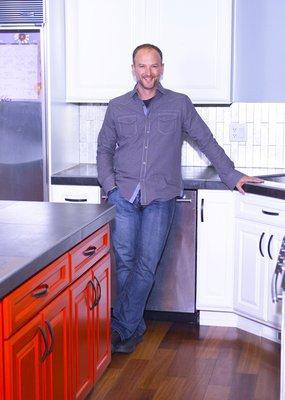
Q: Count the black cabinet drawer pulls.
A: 11